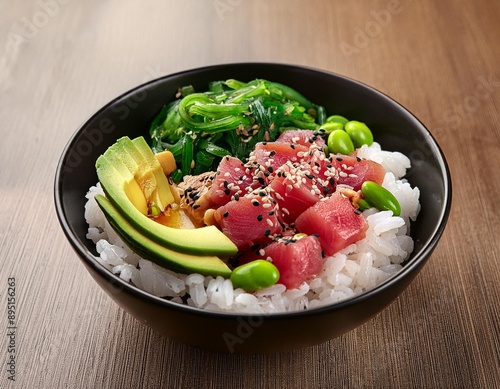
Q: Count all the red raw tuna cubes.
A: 8